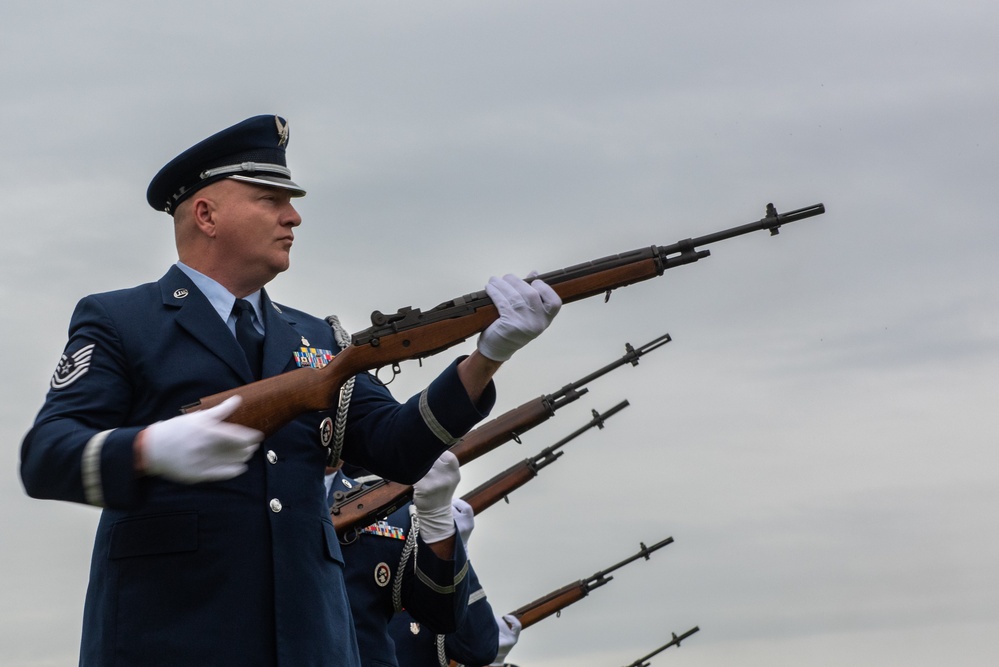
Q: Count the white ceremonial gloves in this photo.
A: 5